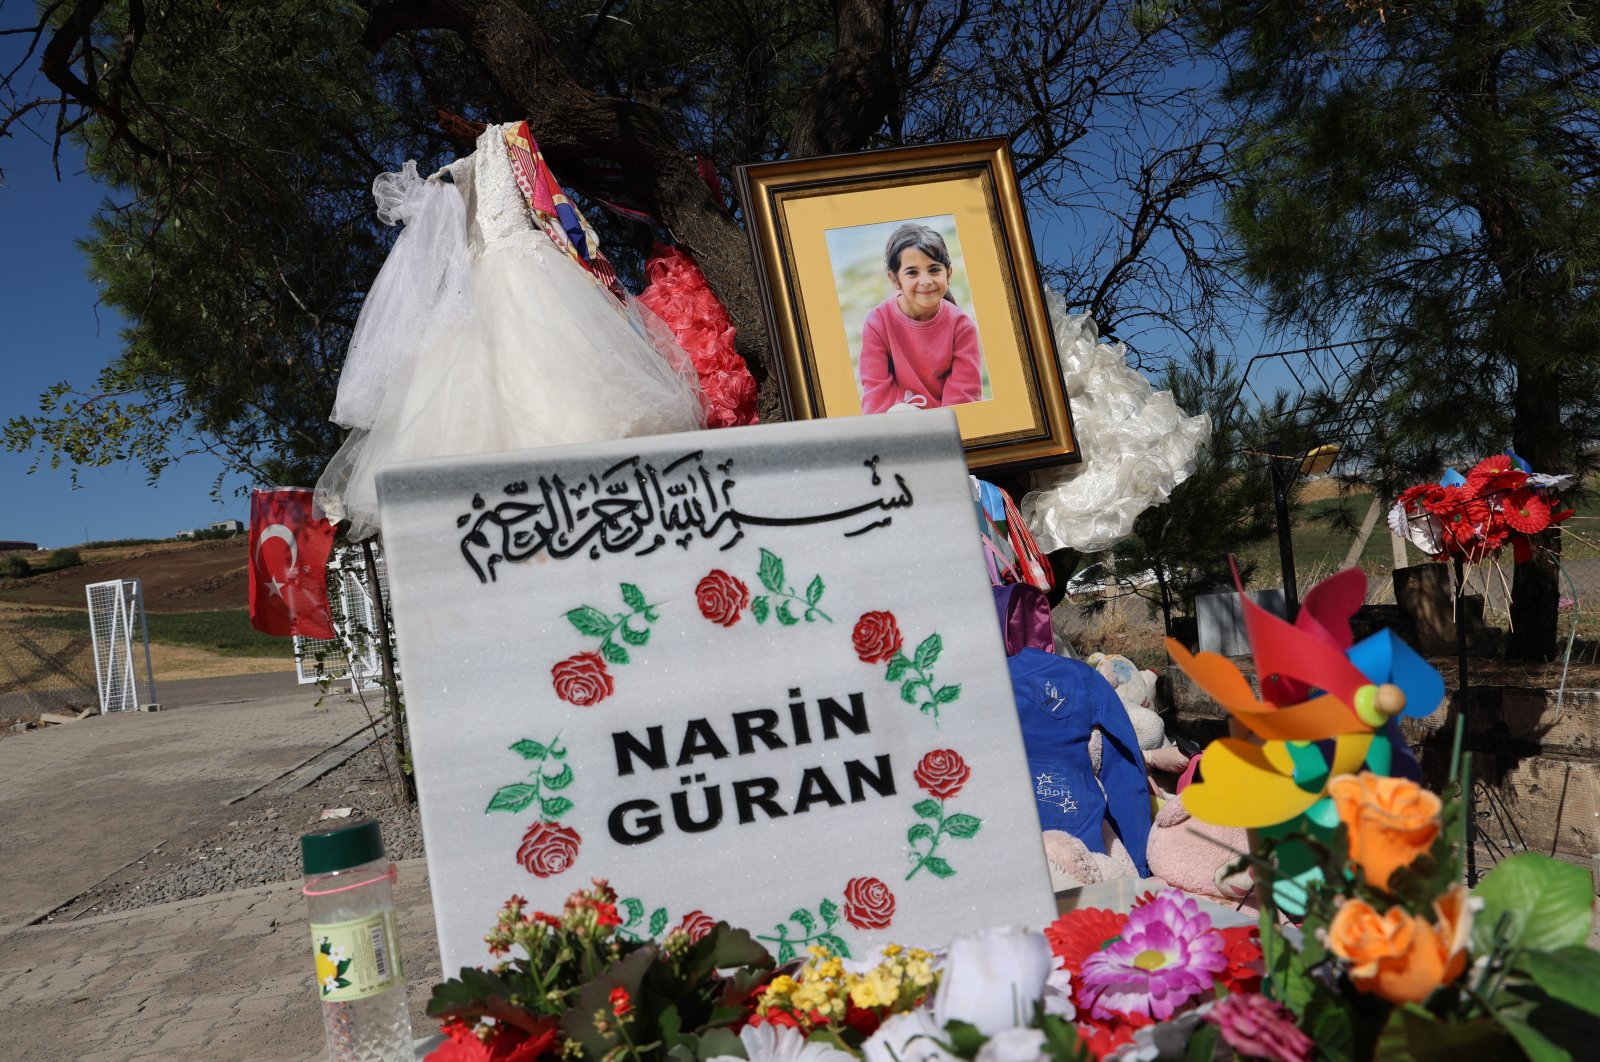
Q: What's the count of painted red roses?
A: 7